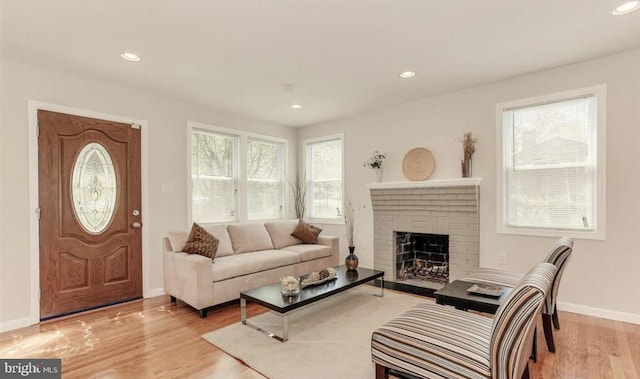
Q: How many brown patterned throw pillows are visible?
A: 2